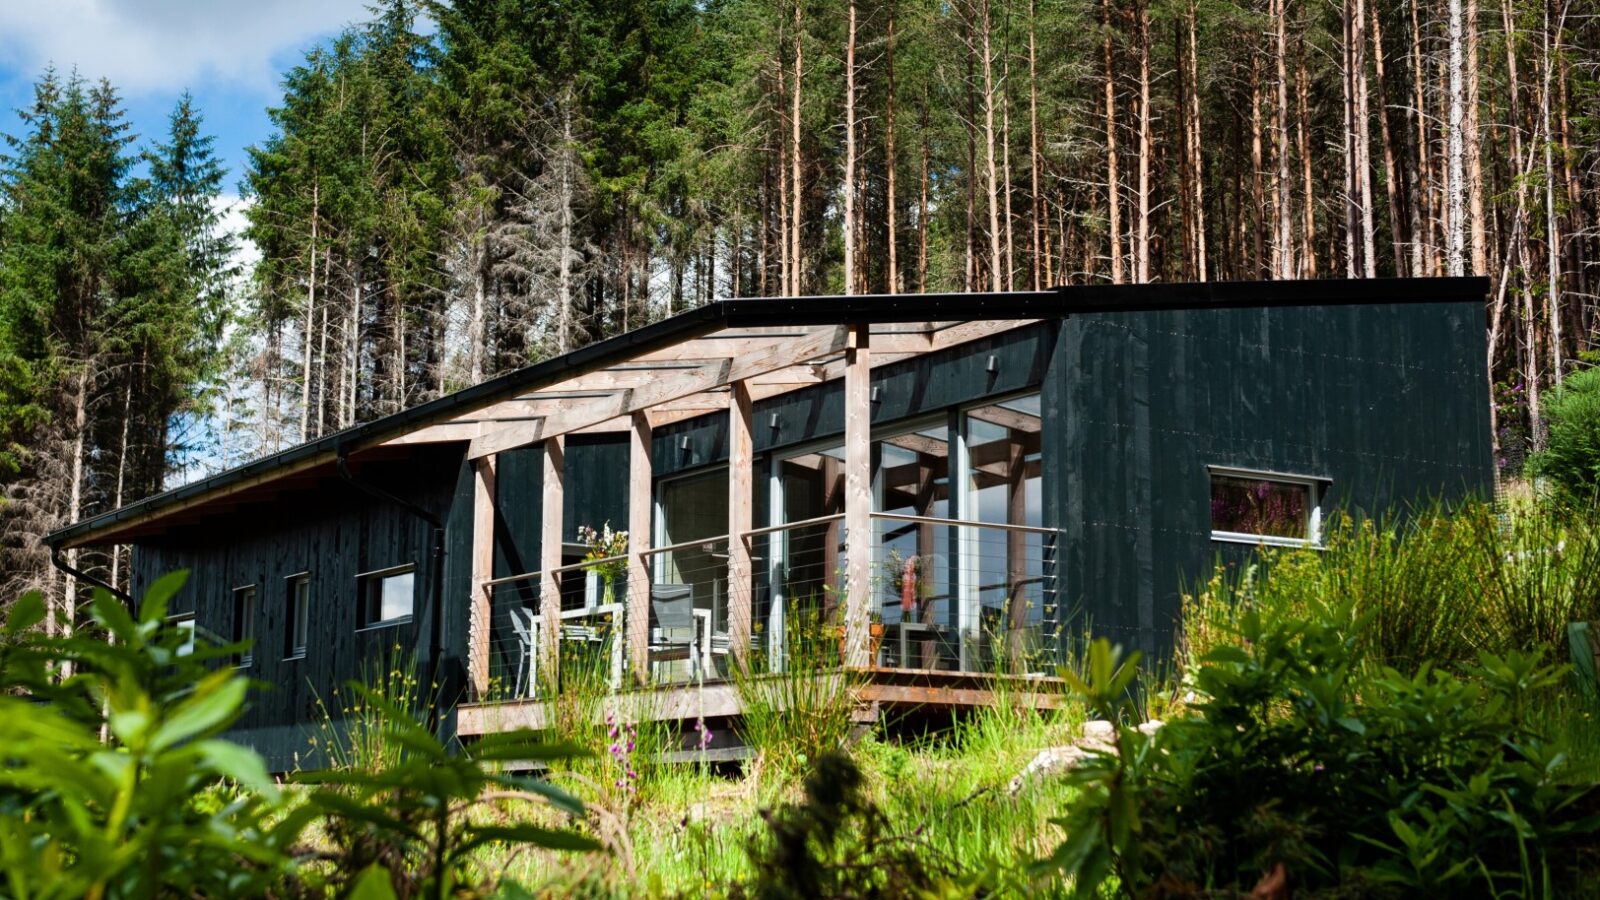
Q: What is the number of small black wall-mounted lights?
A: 4